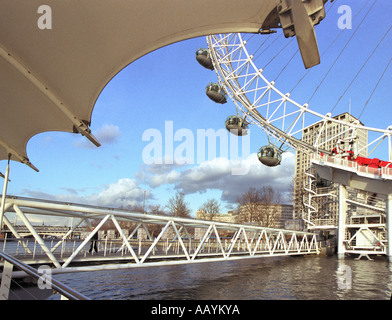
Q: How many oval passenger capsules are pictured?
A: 4